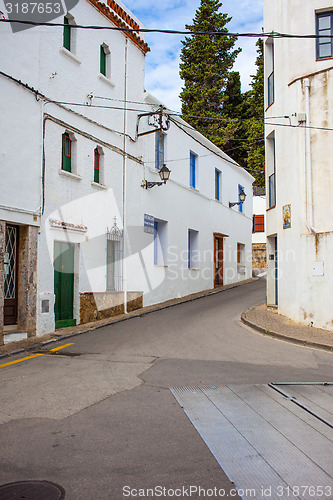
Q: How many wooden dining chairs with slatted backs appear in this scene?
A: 0